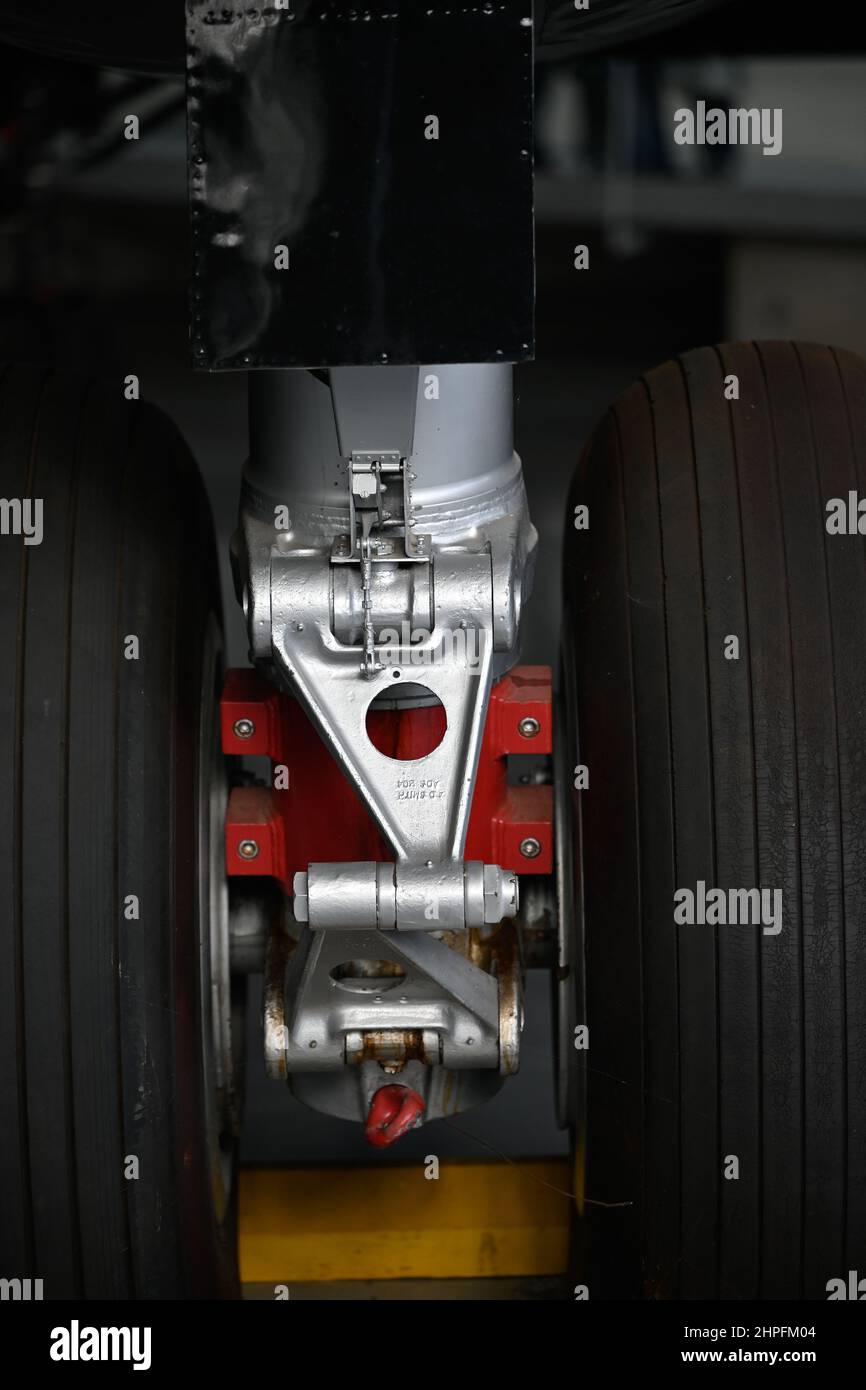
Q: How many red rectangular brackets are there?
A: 4